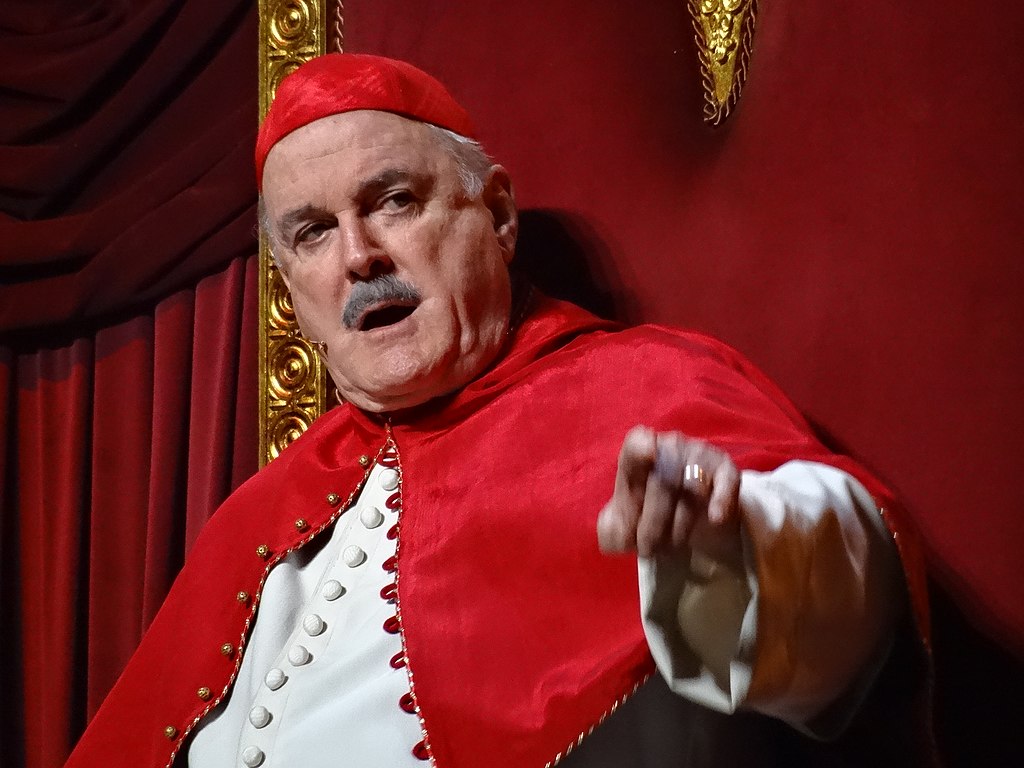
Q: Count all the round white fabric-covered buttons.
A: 9